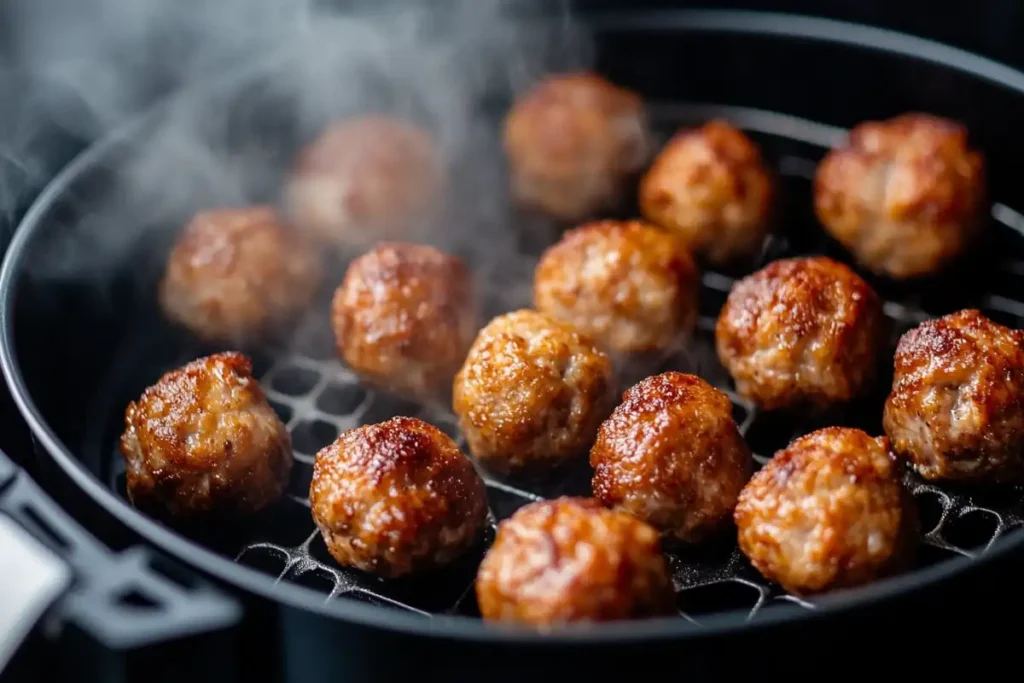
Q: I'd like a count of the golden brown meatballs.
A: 15